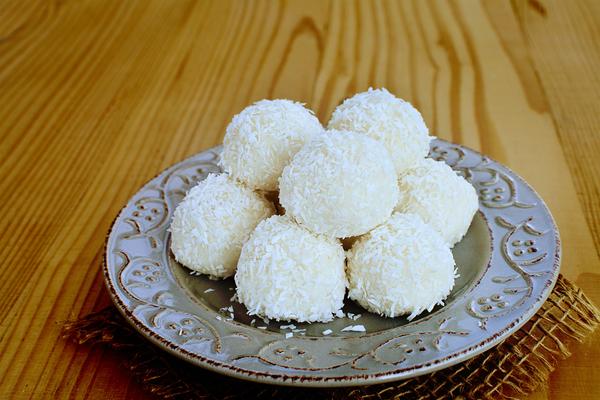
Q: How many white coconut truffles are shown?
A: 7